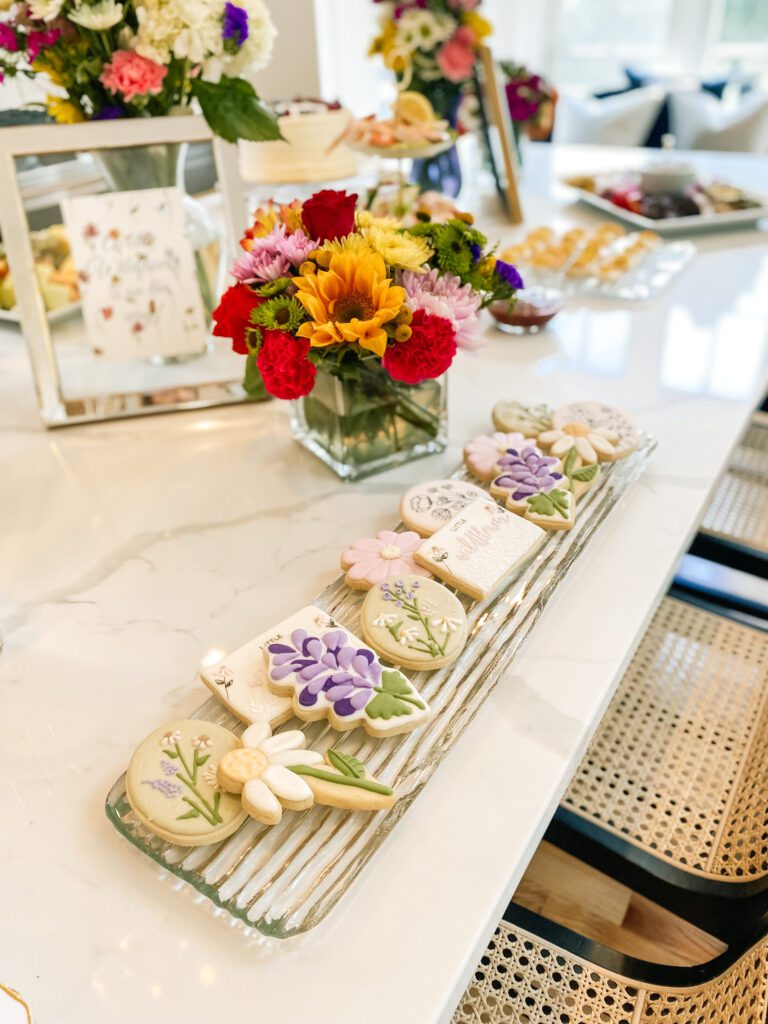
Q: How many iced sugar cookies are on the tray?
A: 13